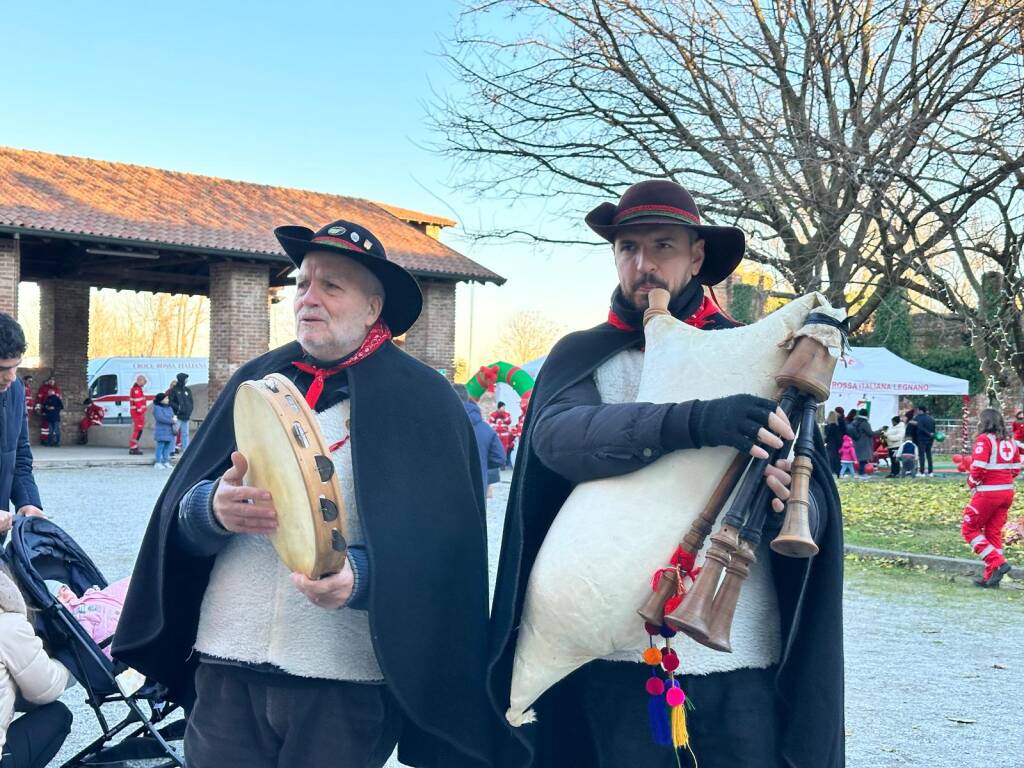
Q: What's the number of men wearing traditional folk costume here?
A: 2